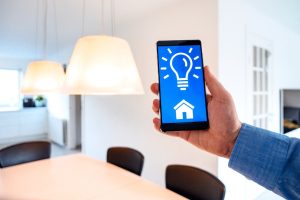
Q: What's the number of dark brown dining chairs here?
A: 3